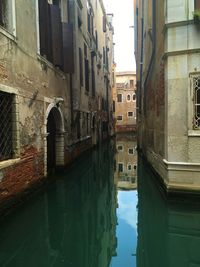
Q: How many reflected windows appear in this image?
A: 5